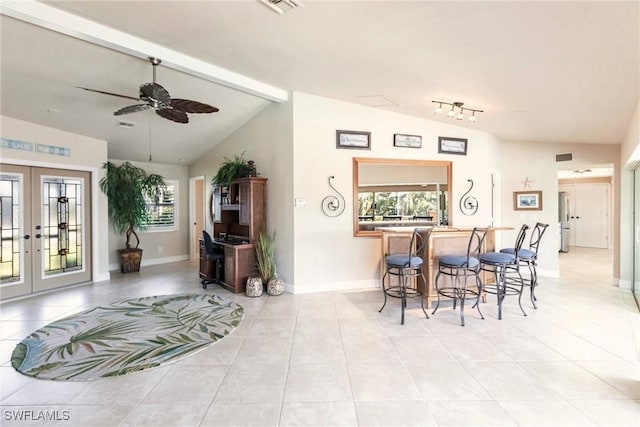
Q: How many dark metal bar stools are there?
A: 4